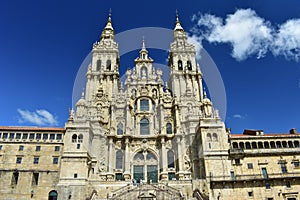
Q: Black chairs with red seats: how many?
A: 0